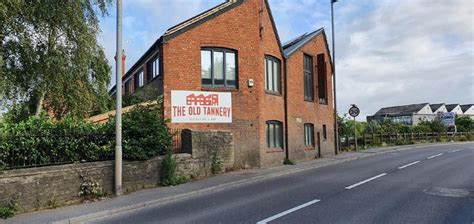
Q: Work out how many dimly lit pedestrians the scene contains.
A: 0